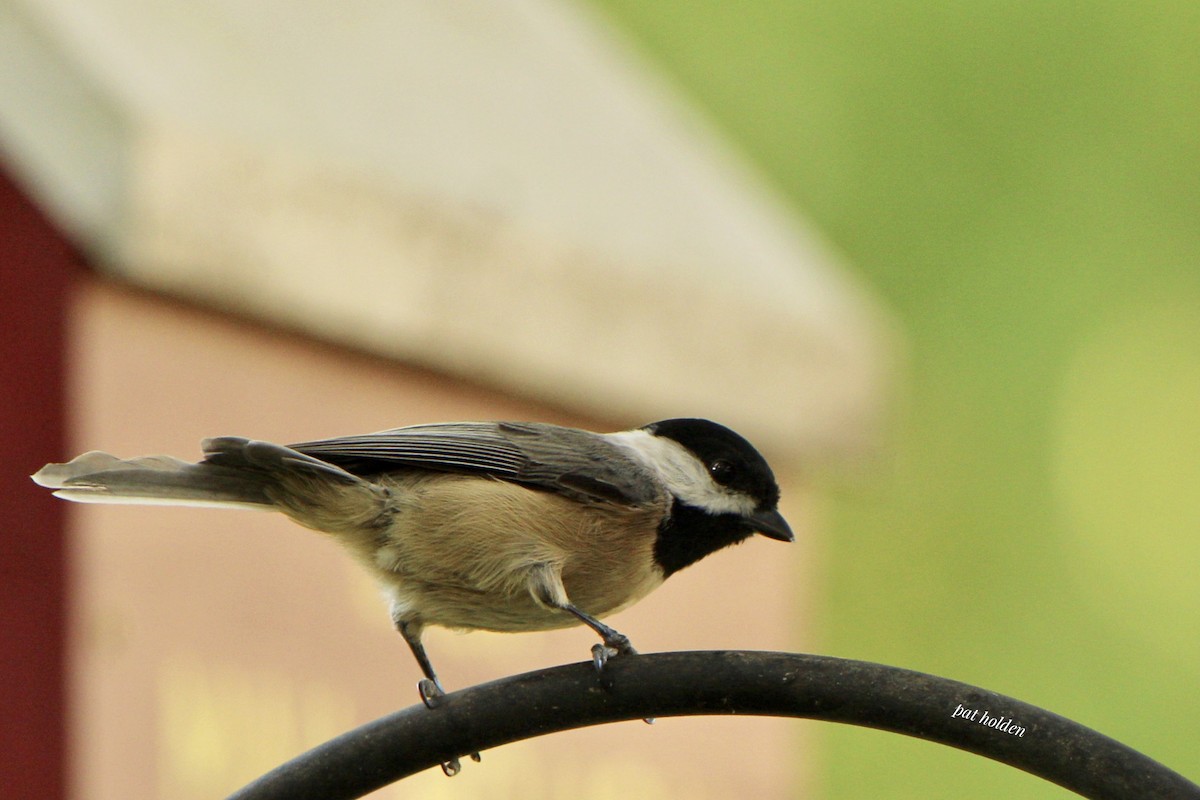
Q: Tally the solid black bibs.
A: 1